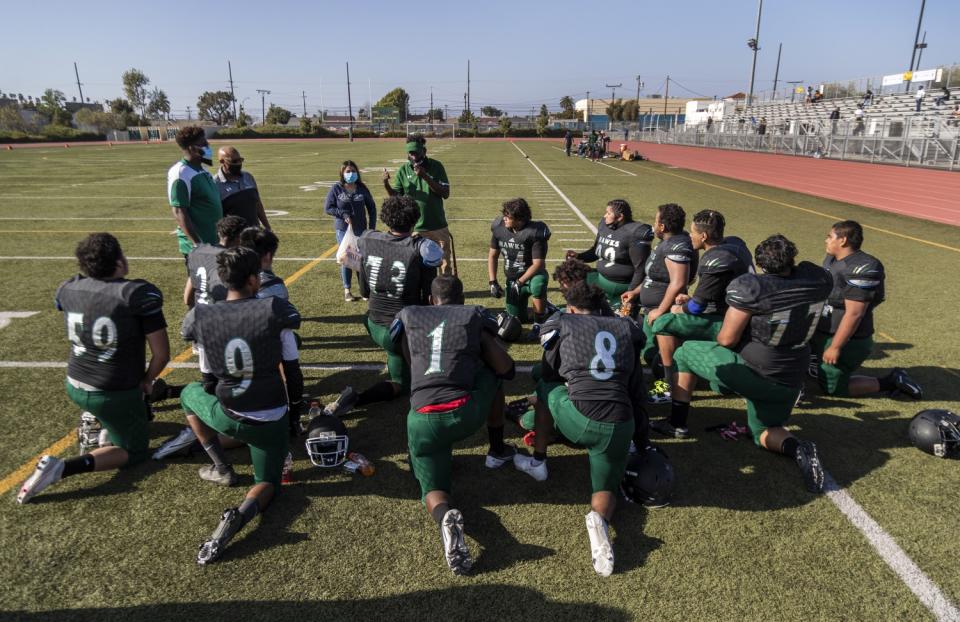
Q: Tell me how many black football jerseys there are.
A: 14